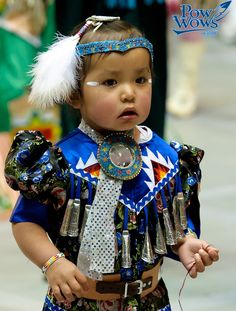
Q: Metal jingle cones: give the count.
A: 9